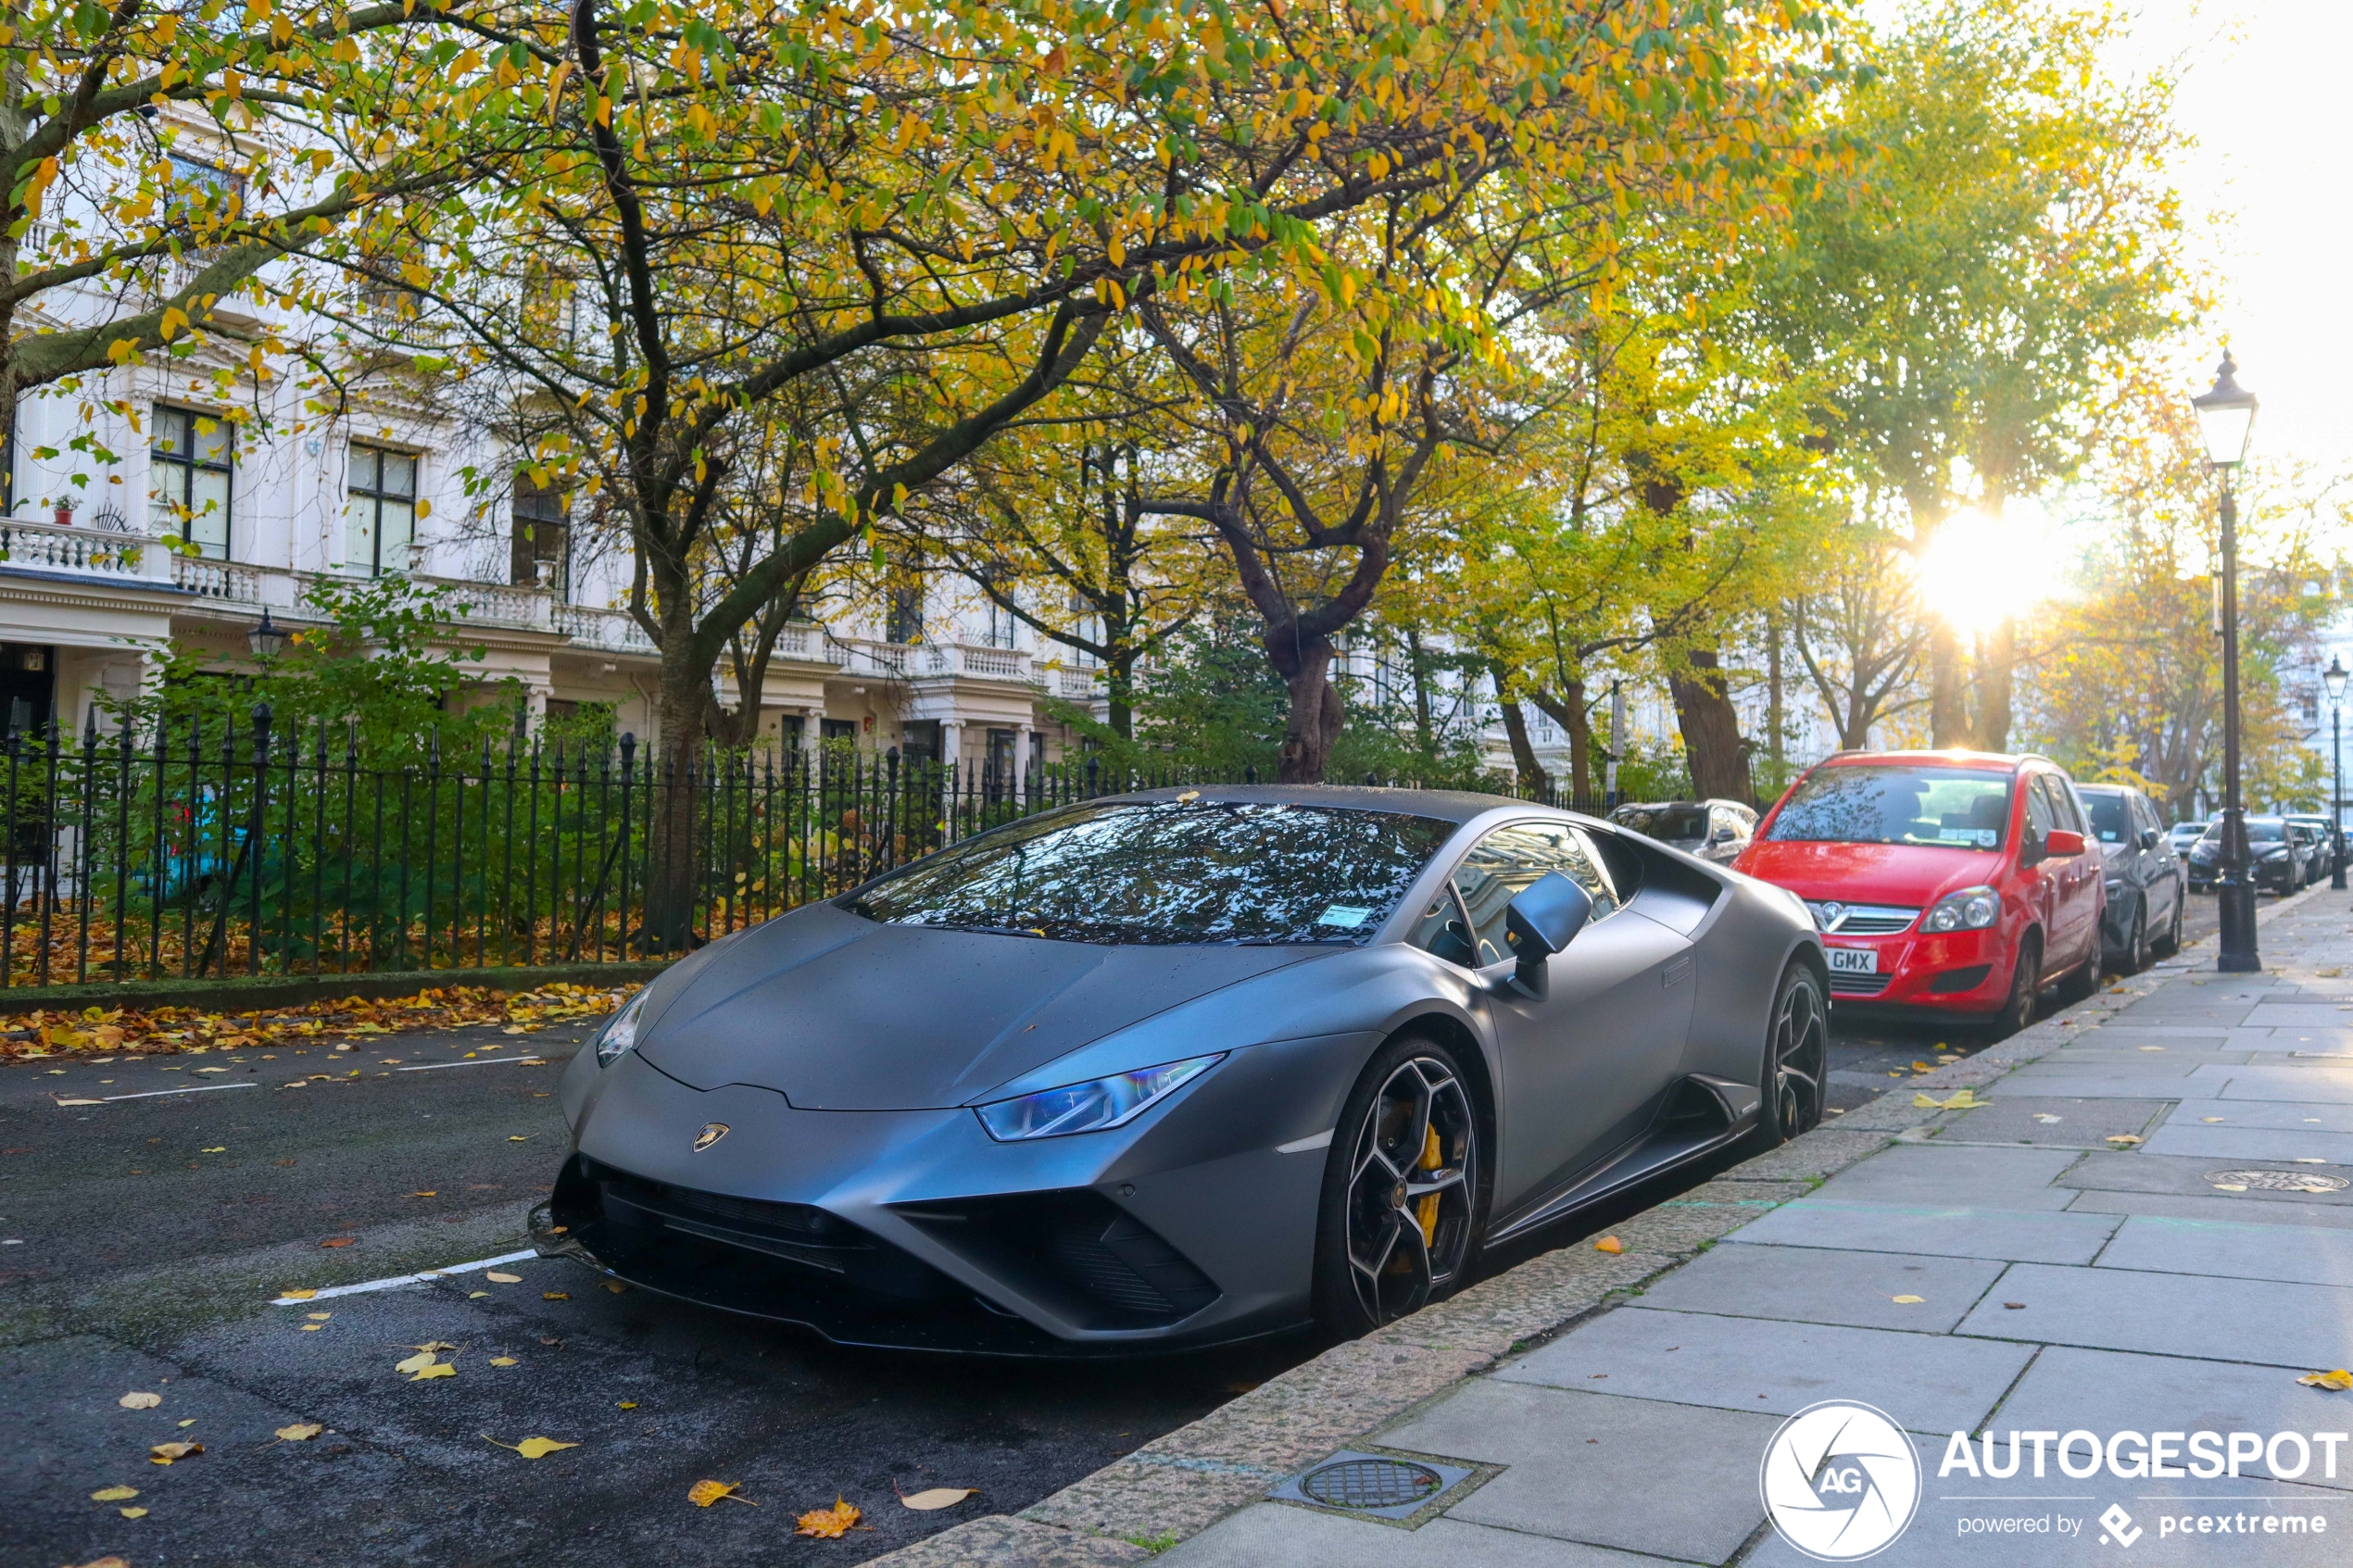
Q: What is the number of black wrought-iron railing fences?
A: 1